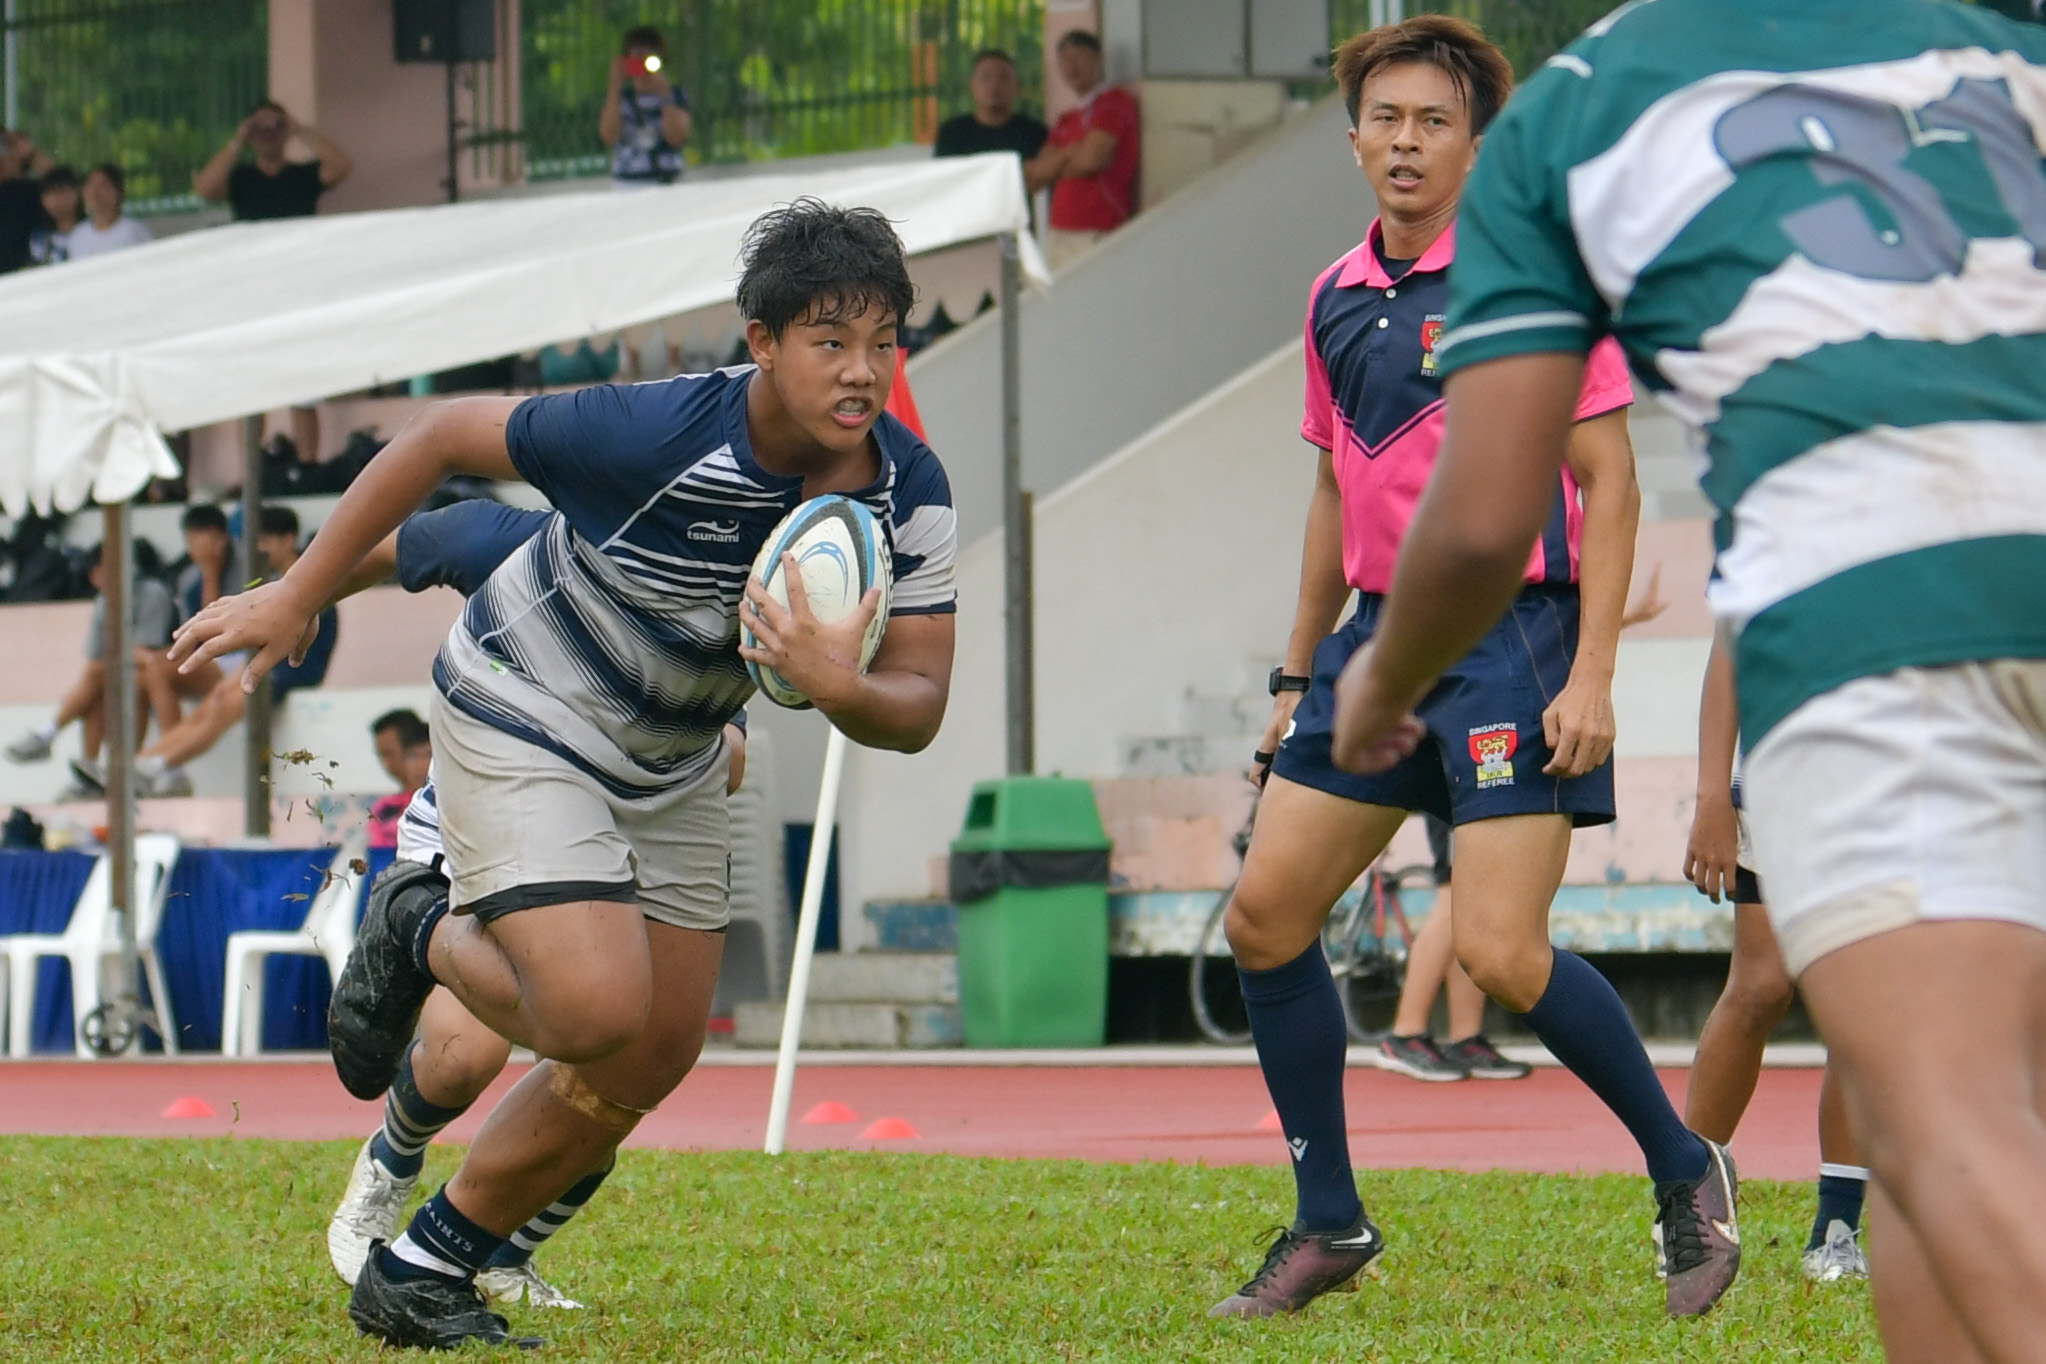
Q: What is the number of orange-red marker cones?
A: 4